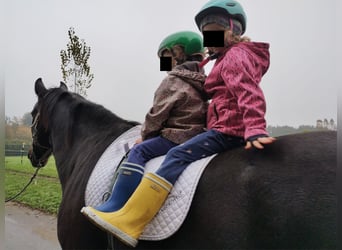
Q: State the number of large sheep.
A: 0